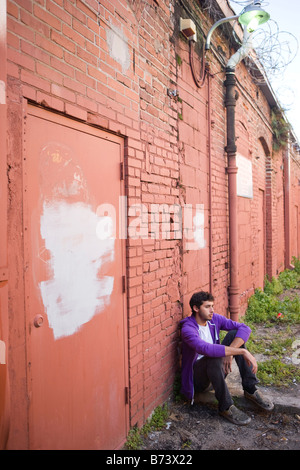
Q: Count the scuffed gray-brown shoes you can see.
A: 2